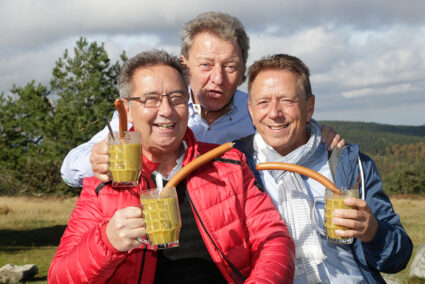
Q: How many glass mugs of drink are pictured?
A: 3